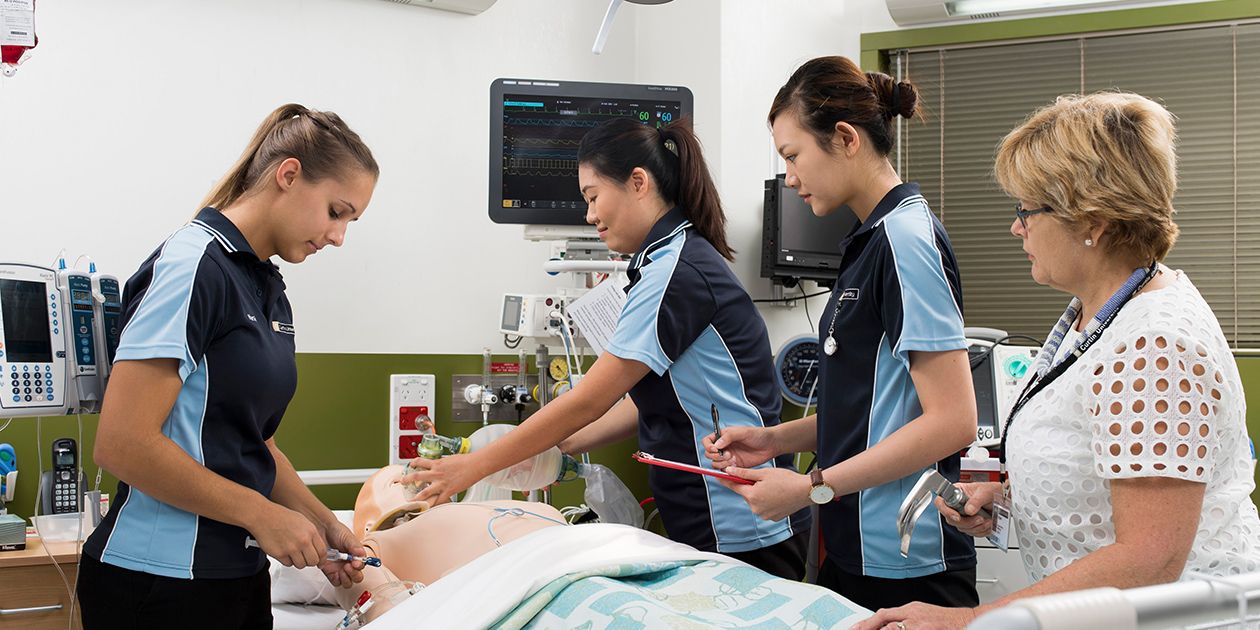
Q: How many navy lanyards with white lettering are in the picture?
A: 1